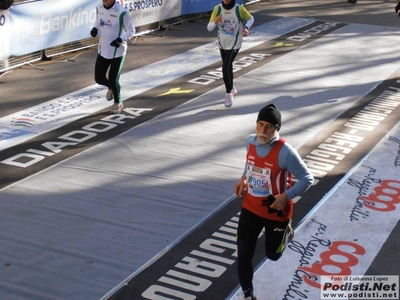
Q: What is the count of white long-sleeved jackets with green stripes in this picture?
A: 1